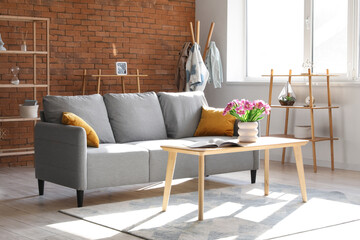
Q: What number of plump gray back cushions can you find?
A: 3